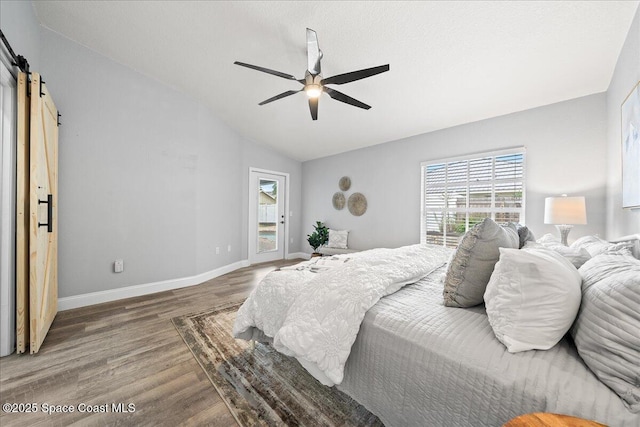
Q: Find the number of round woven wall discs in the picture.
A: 3